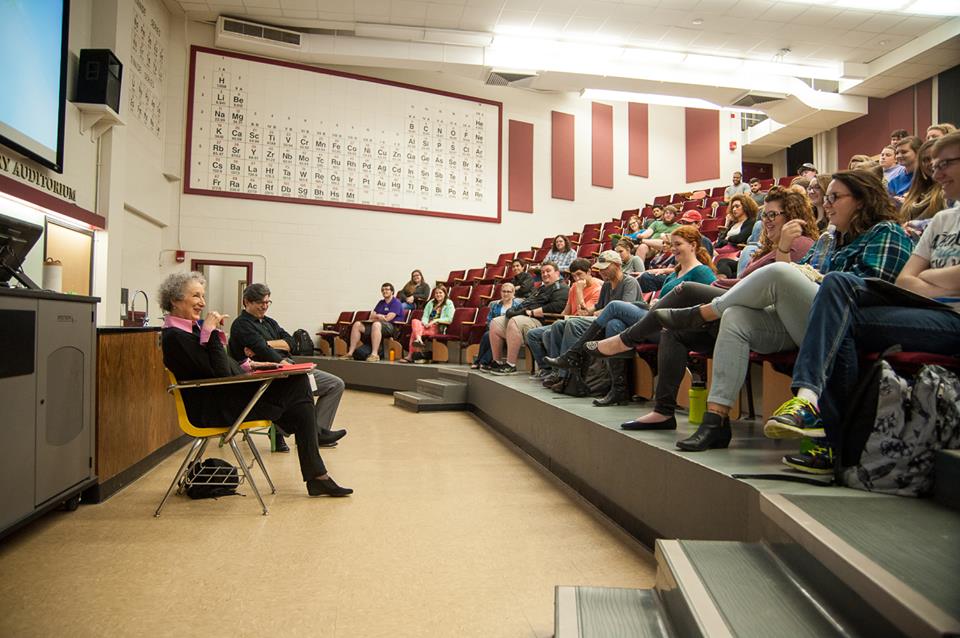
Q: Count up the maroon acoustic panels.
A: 5